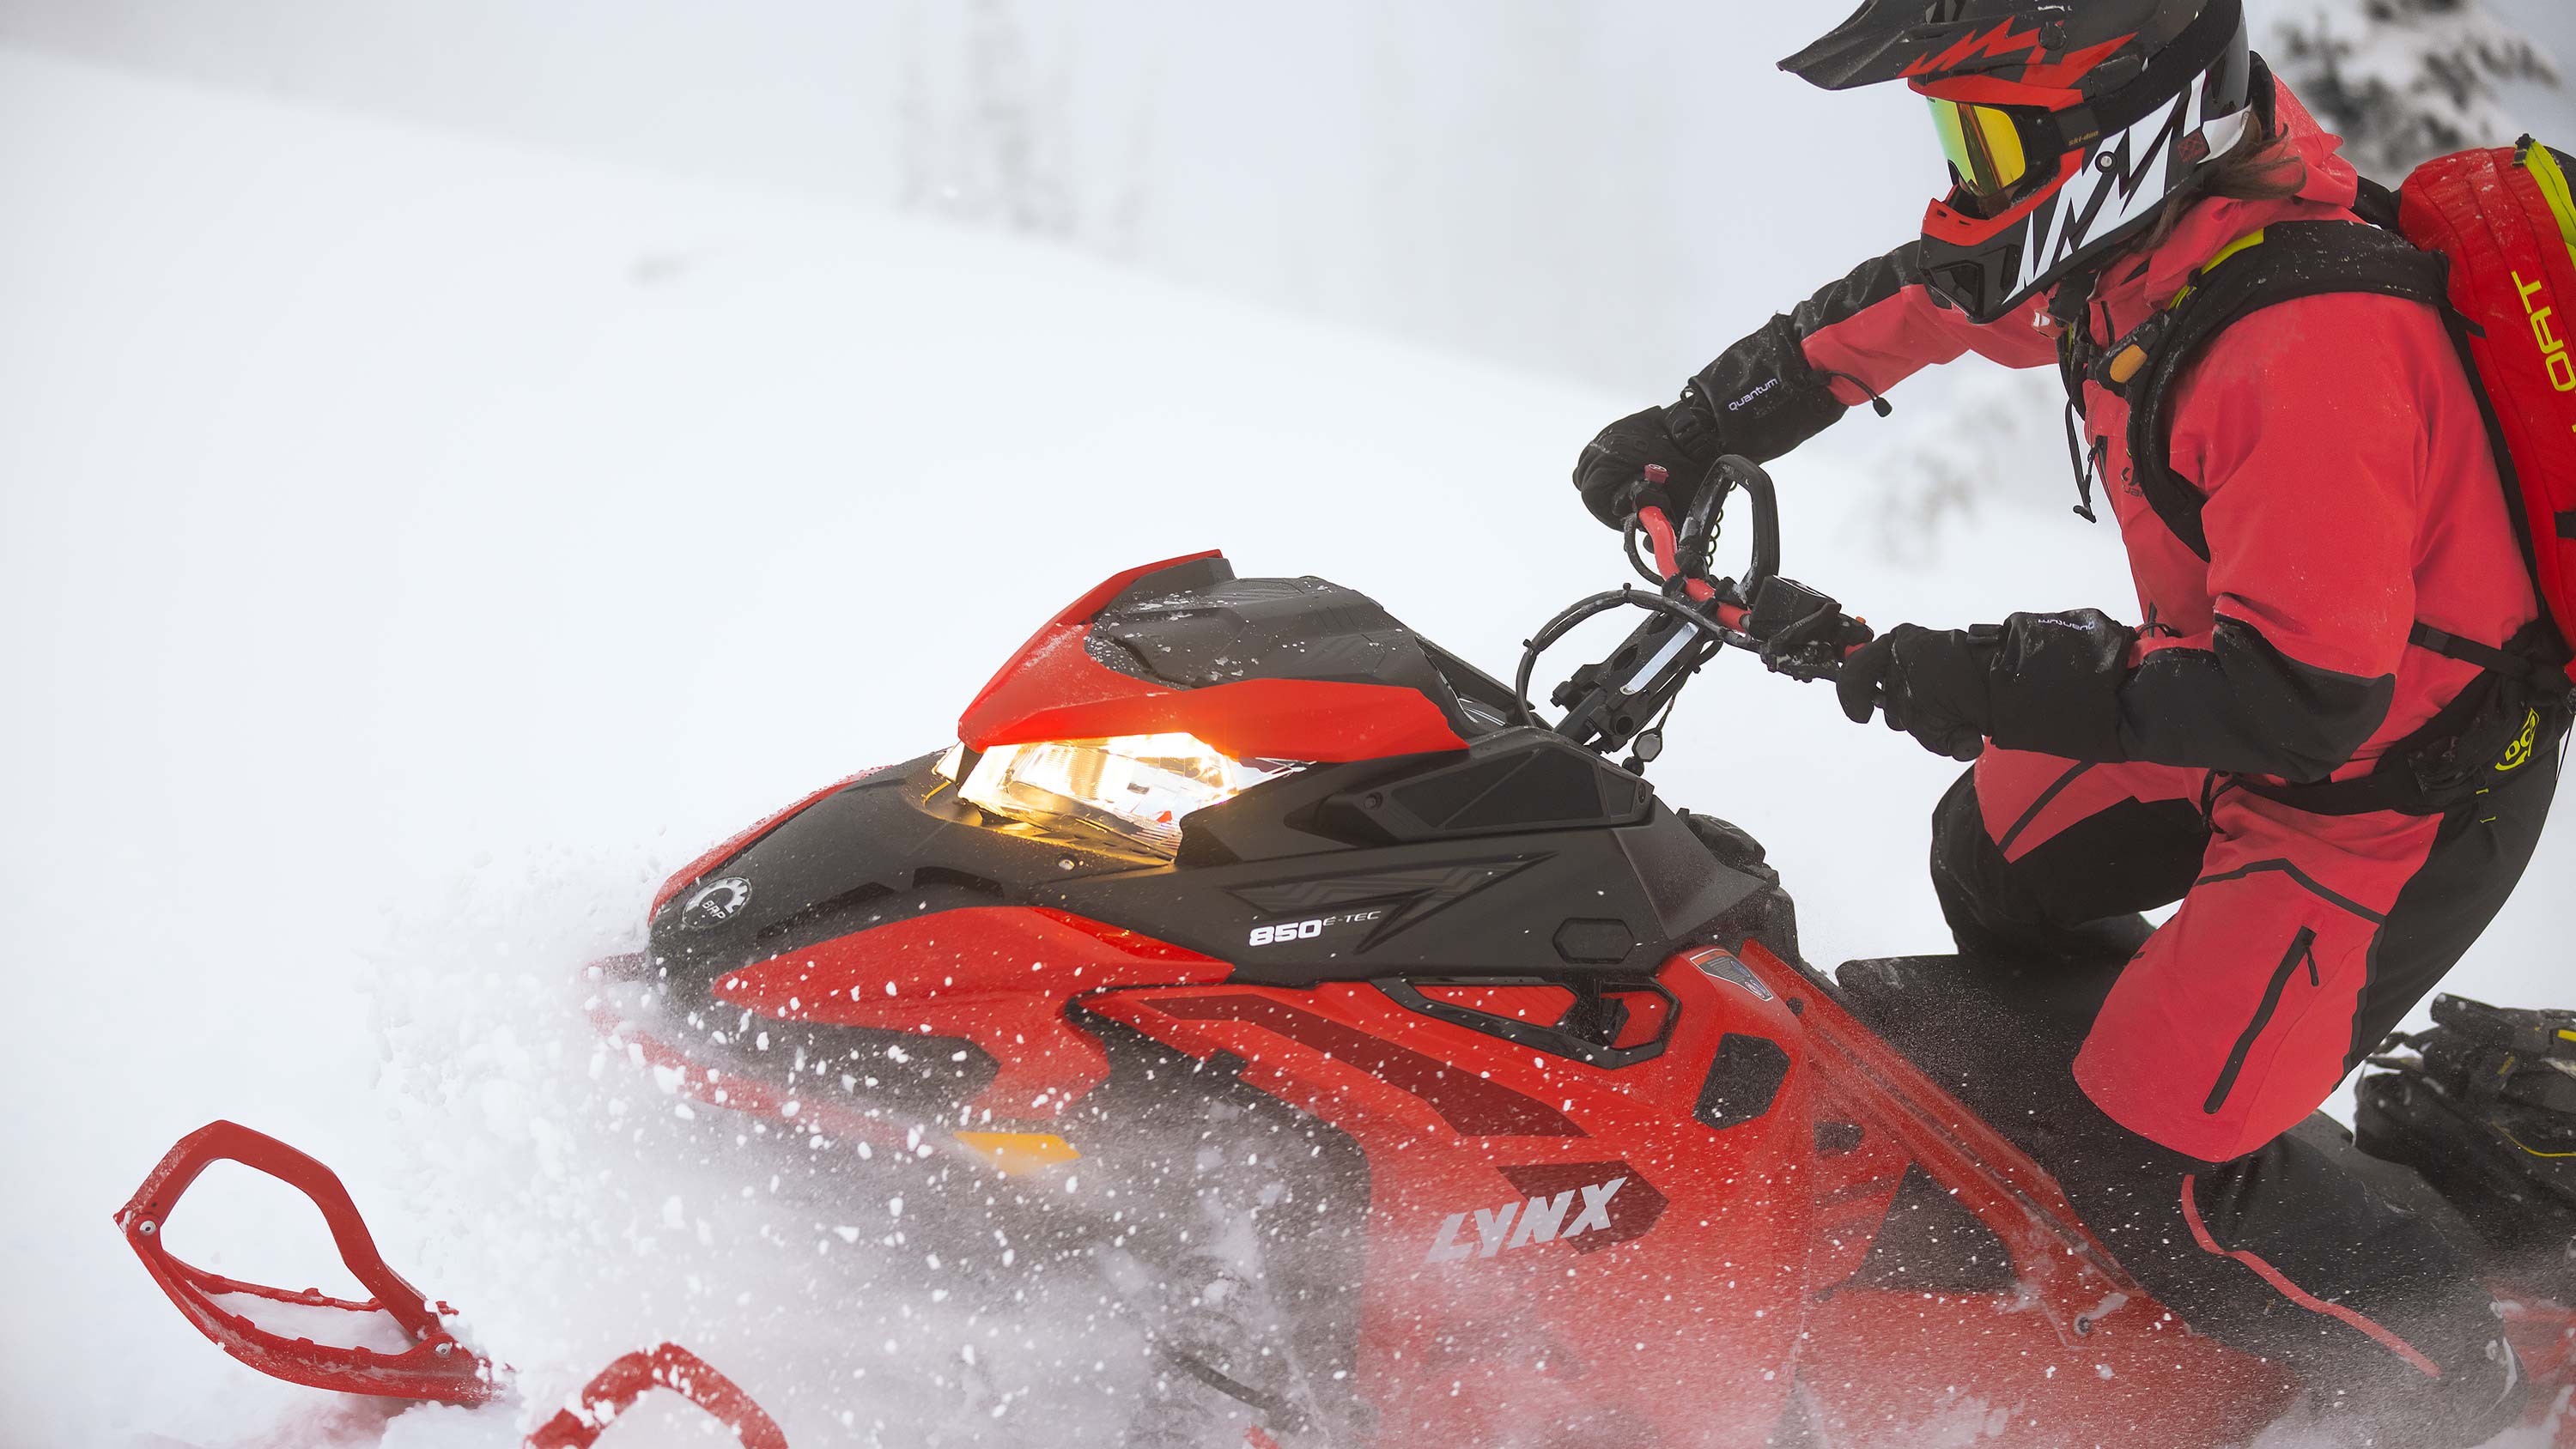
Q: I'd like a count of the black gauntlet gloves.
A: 2